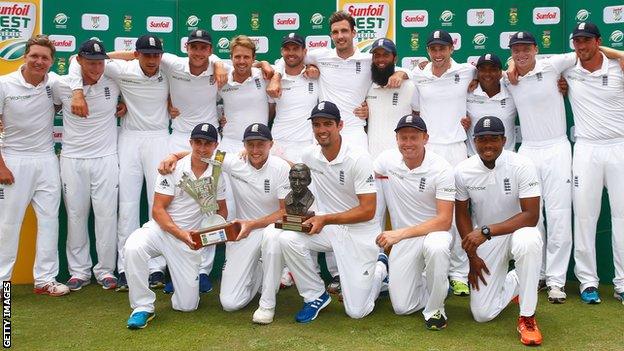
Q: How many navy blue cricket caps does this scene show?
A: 14